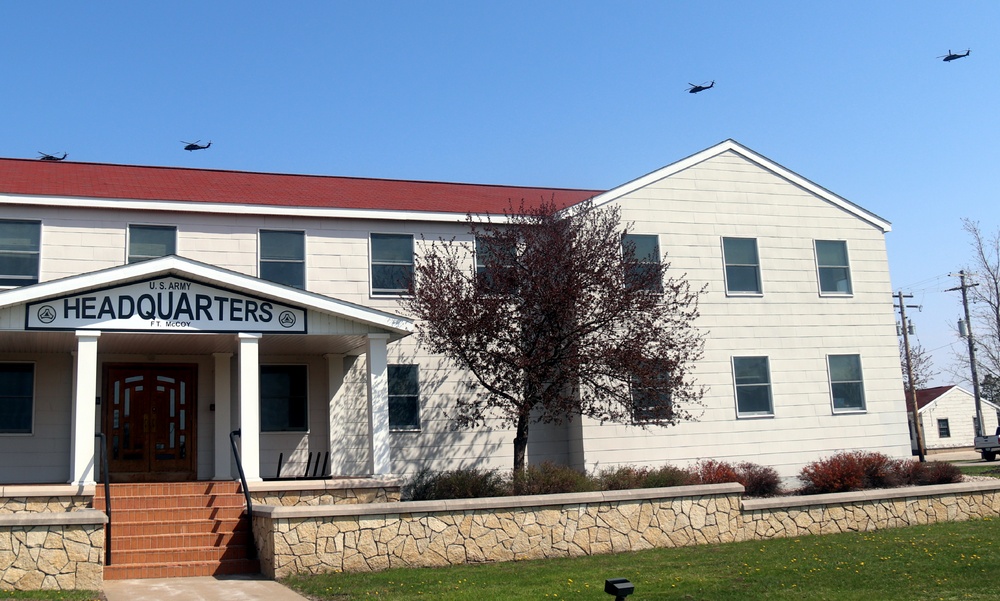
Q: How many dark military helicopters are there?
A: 4